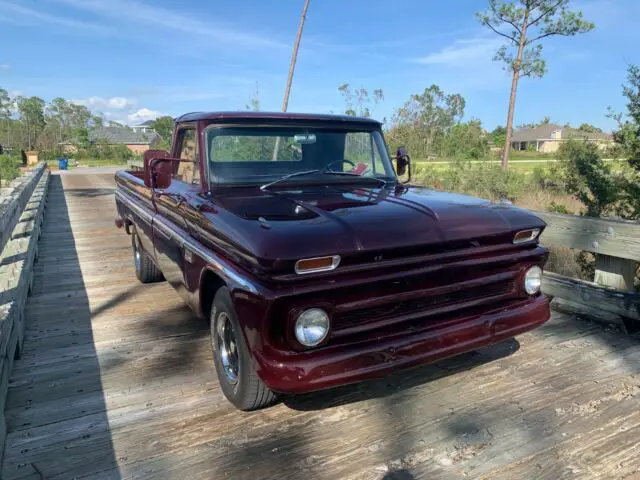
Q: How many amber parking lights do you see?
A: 2